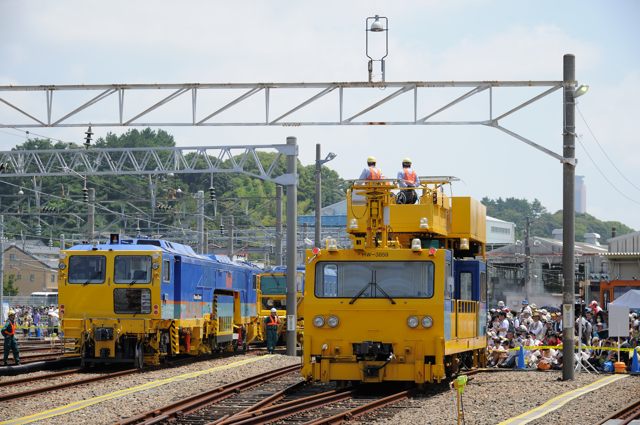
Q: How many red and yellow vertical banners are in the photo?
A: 0